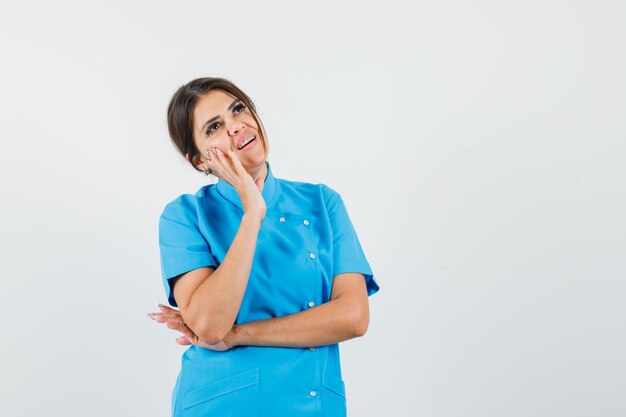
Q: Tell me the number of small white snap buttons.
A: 6